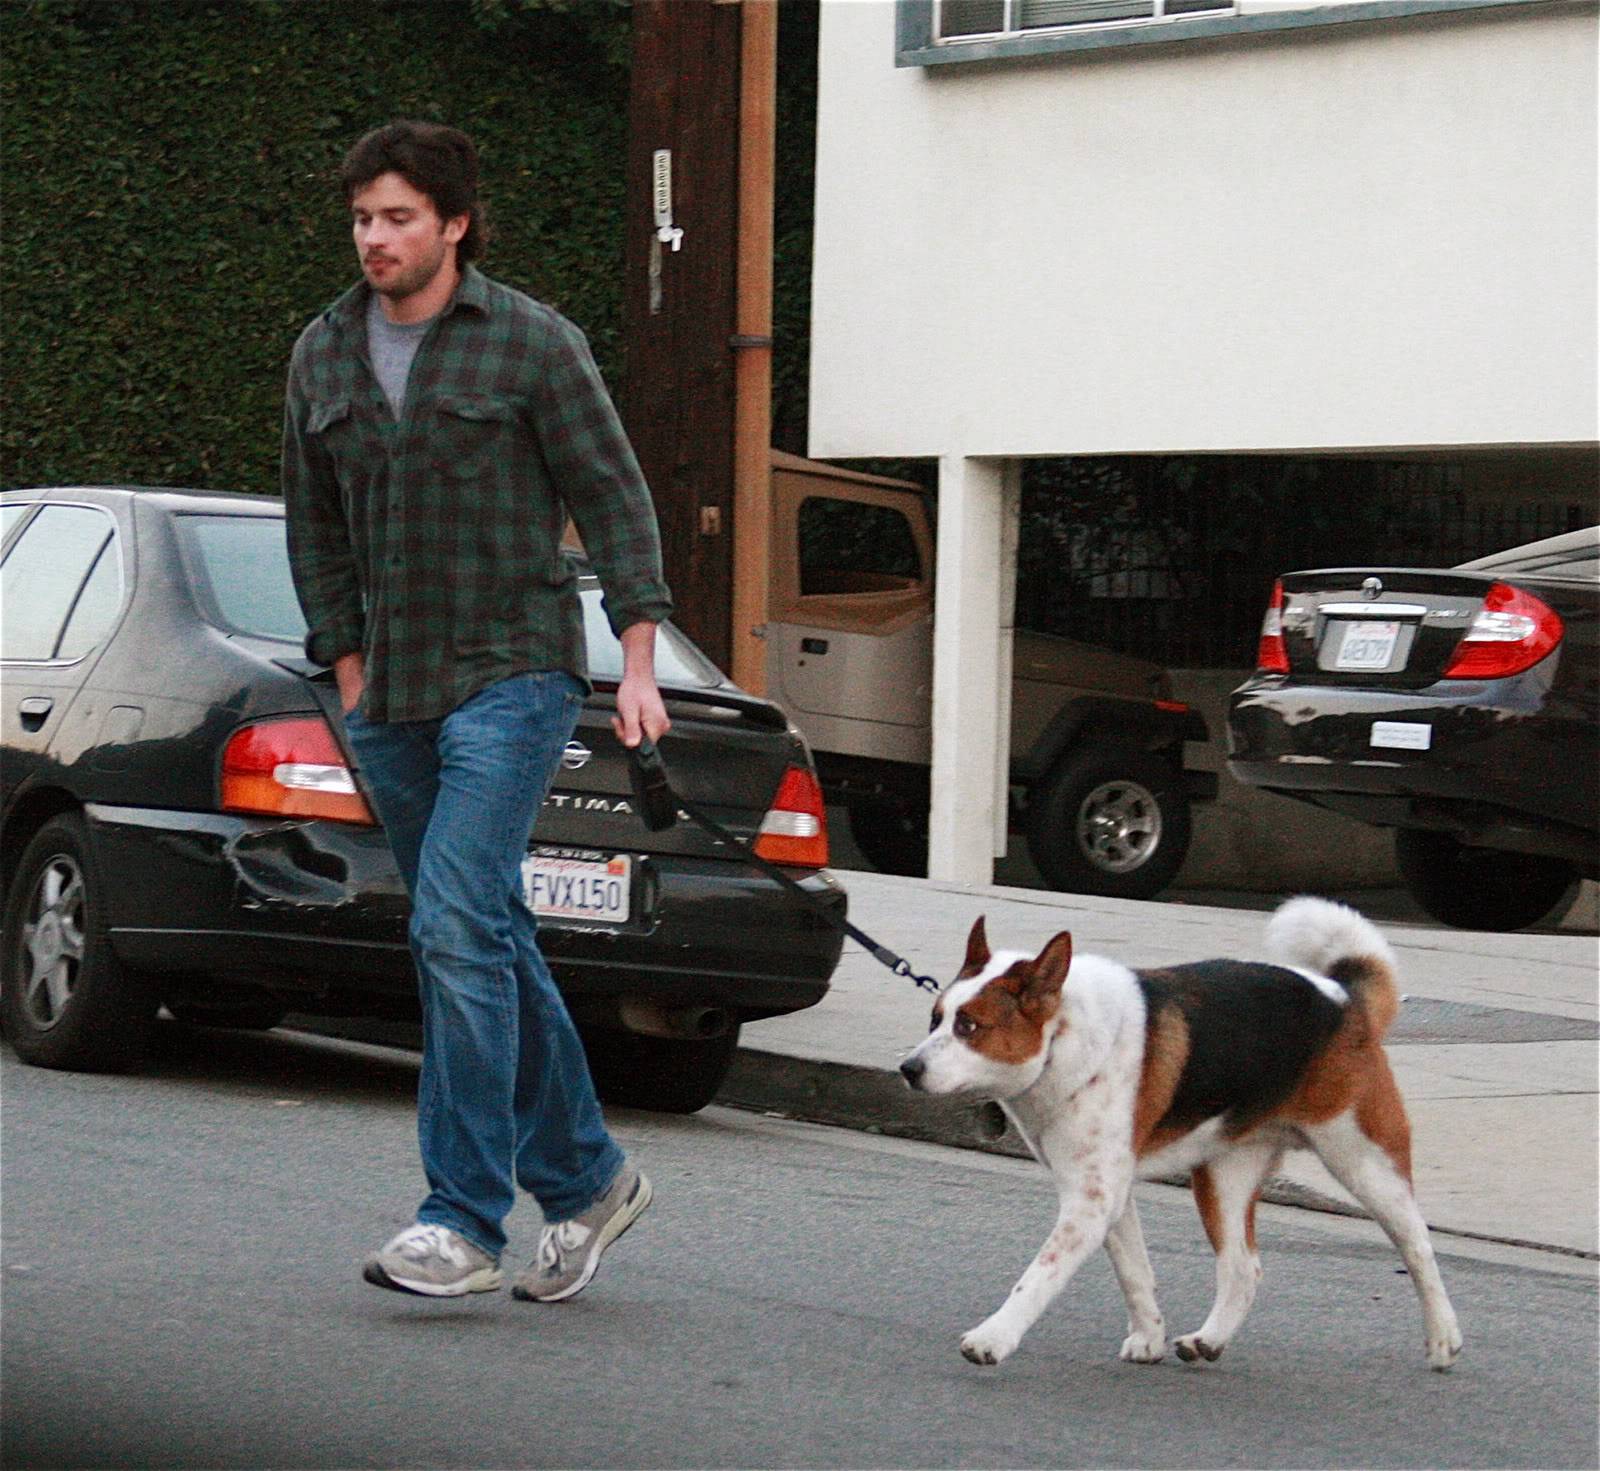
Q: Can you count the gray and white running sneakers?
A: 2